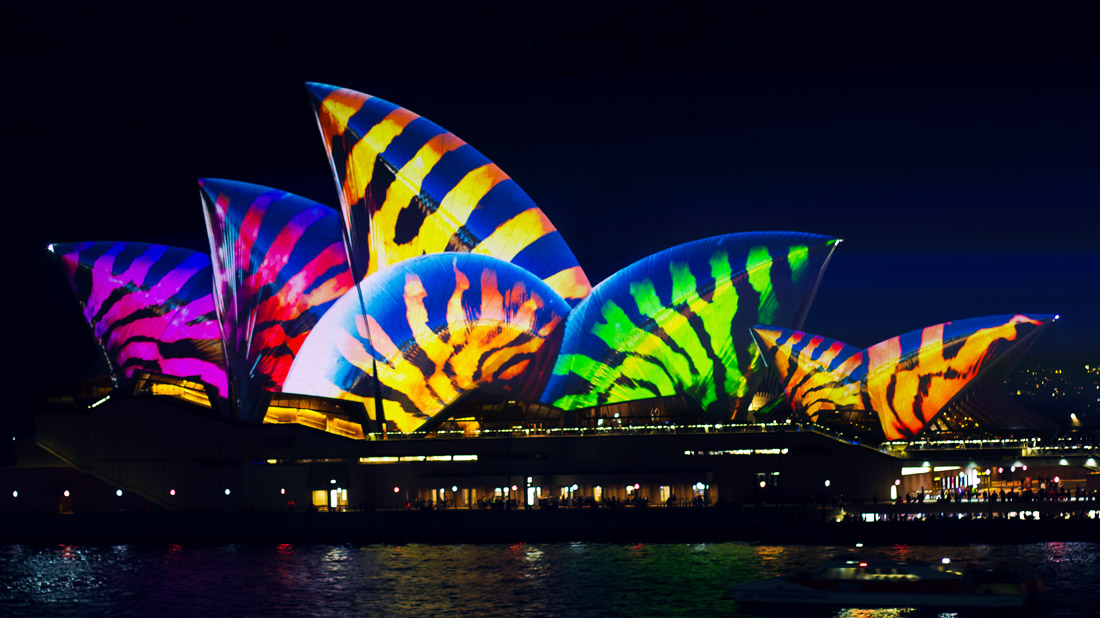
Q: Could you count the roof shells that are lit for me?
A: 7